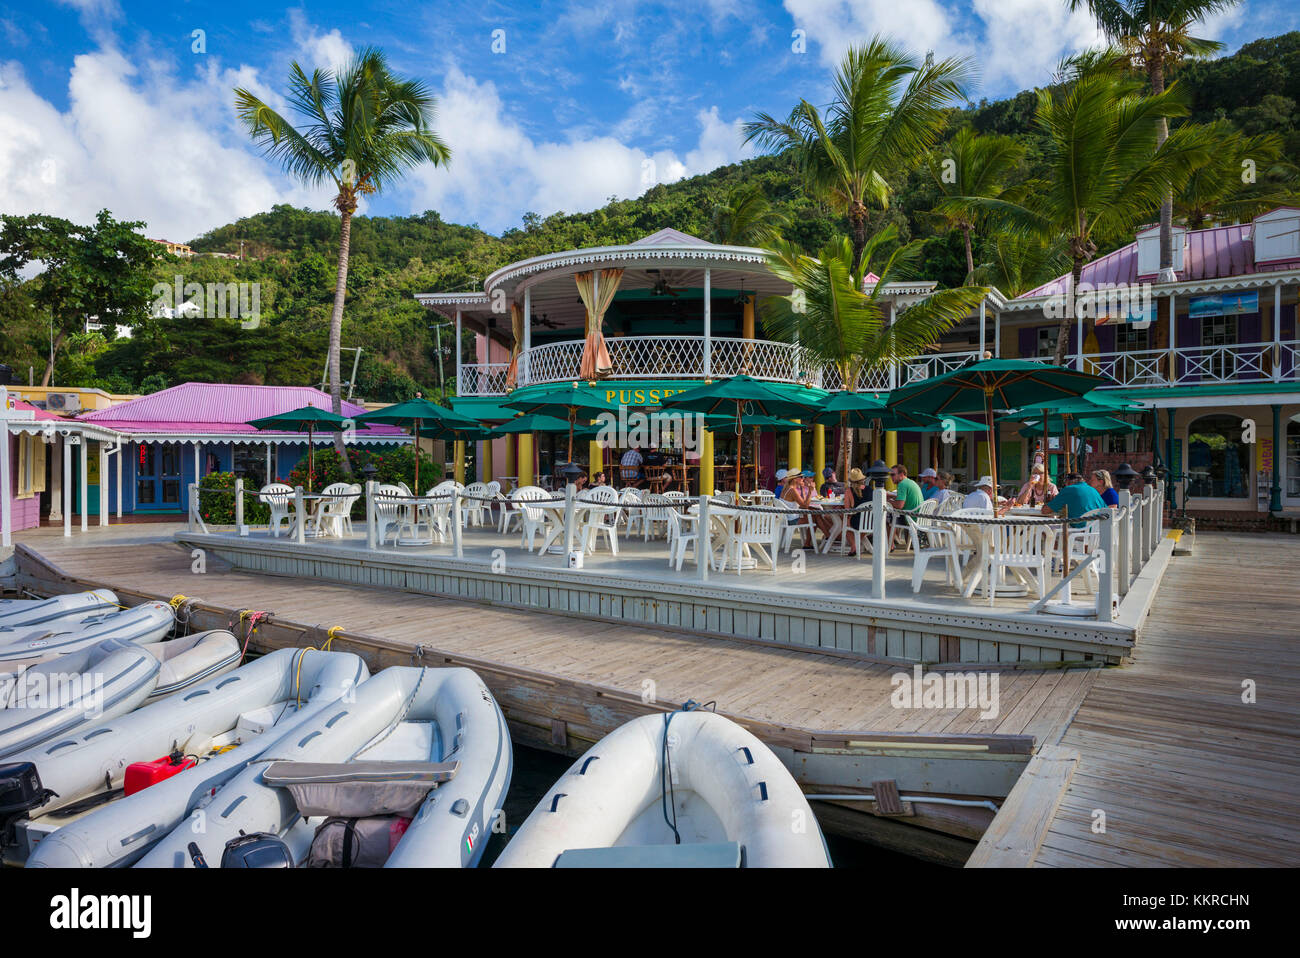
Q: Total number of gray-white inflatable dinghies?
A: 7